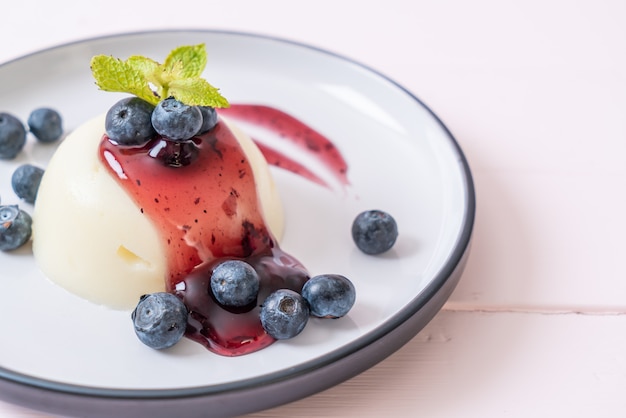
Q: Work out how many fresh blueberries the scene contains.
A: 12